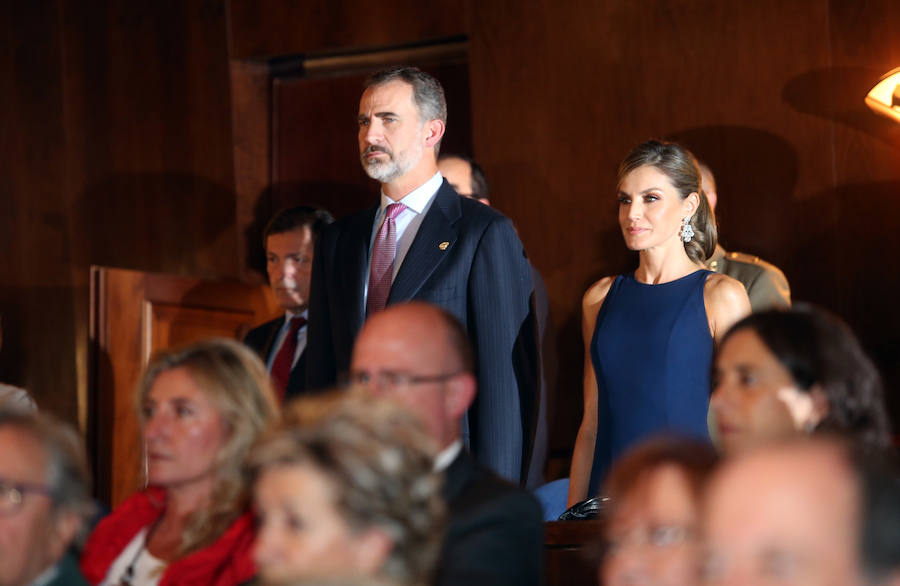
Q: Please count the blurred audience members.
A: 7